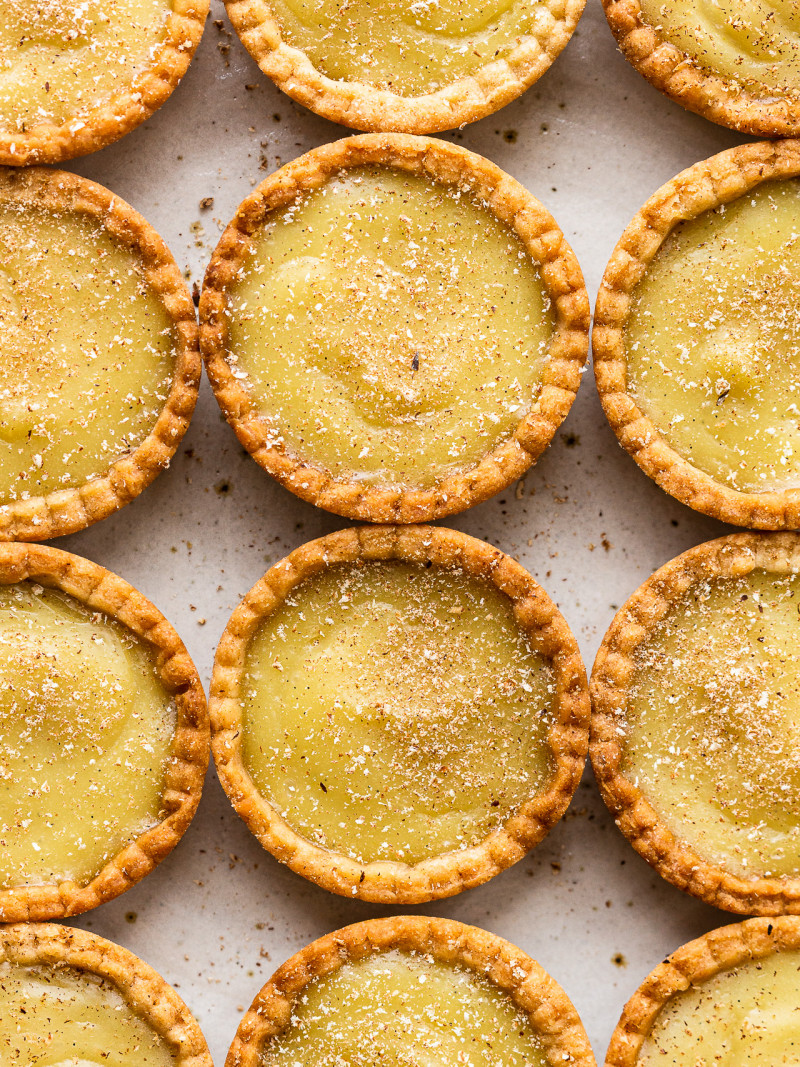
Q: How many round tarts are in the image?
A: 12